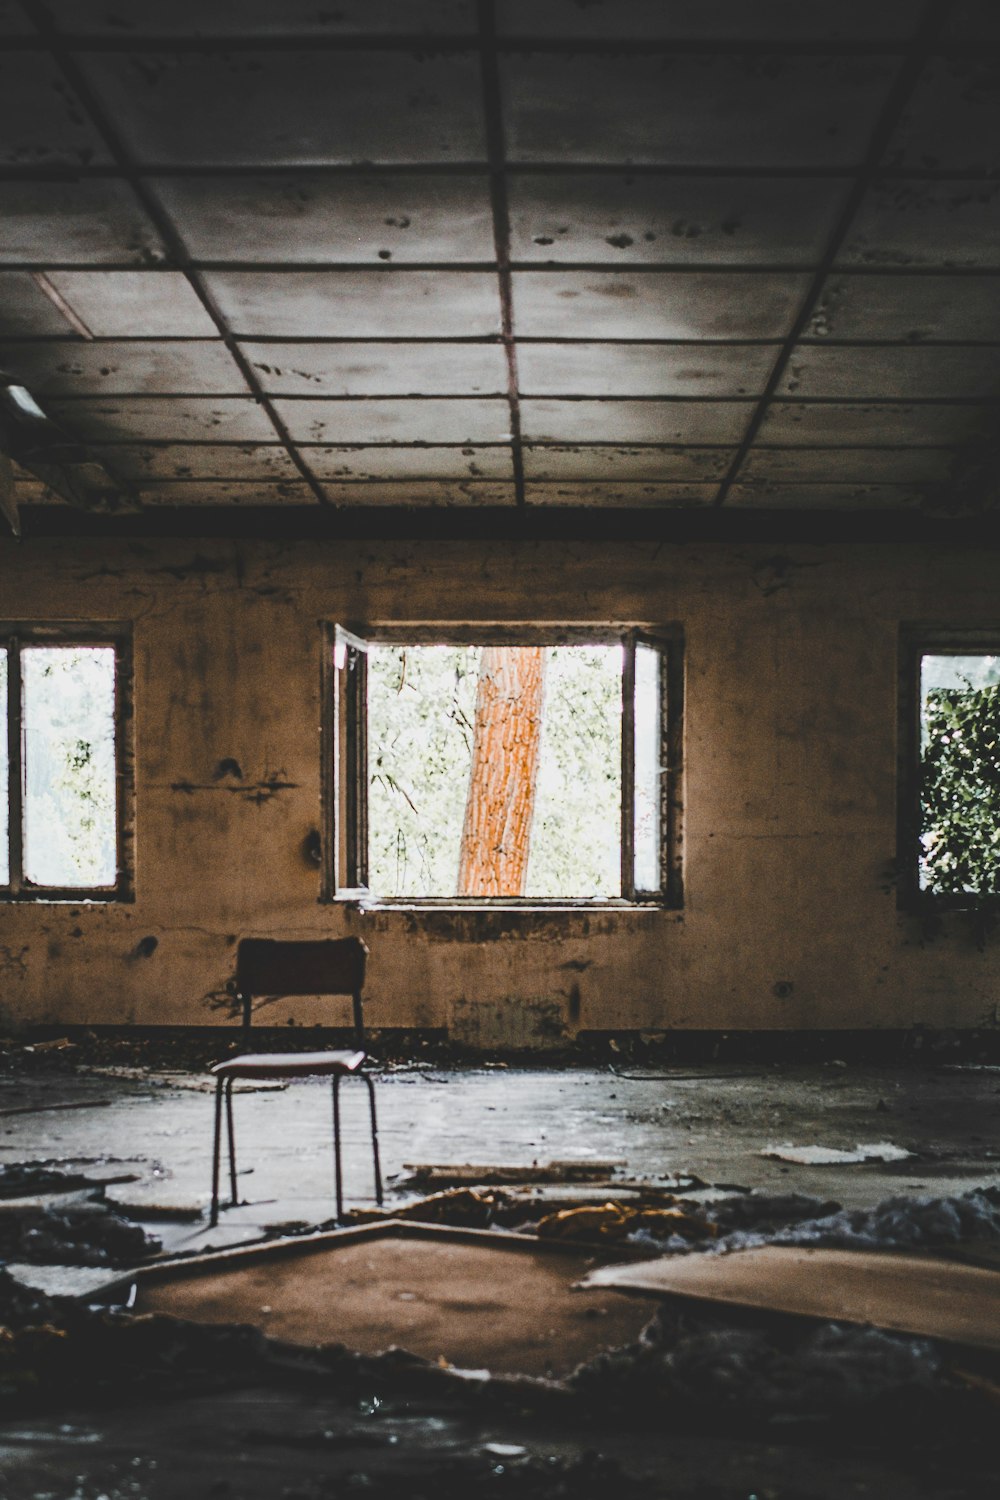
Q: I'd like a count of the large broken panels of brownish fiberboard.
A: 2